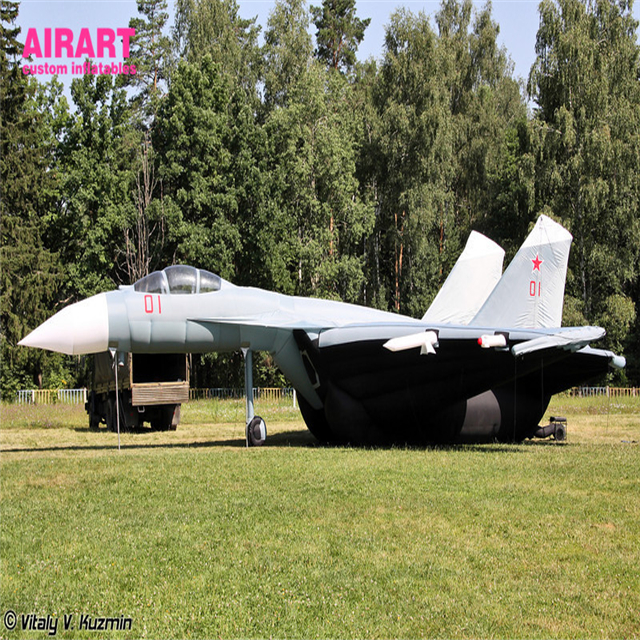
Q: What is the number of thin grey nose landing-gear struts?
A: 1